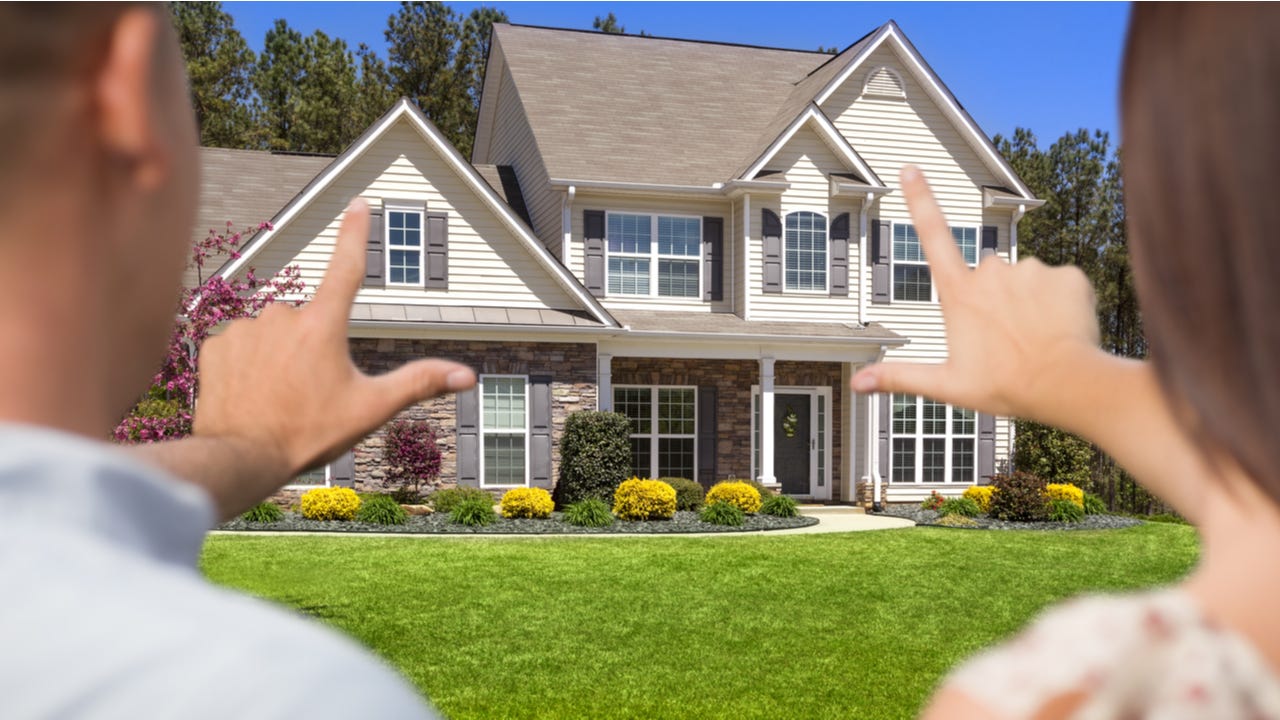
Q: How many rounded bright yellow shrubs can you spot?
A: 6